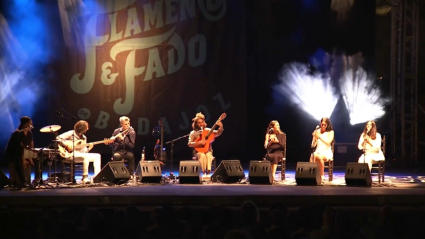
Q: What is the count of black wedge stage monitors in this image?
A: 7